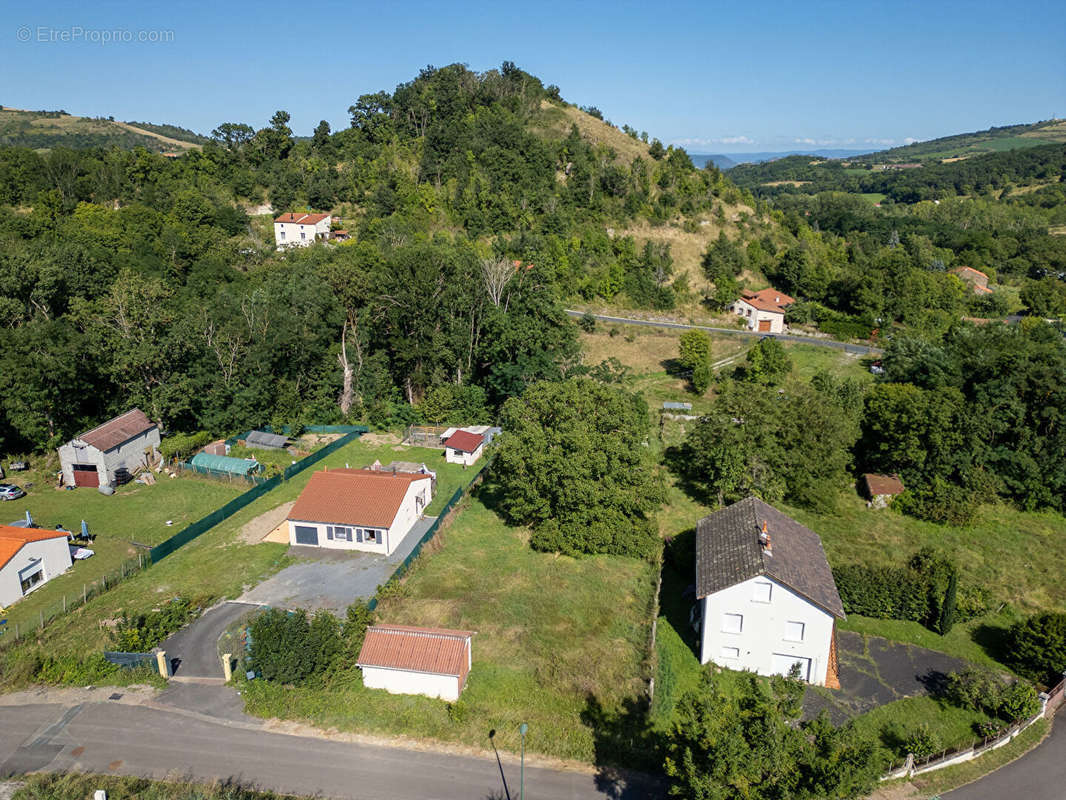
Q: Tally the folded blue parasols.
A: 2